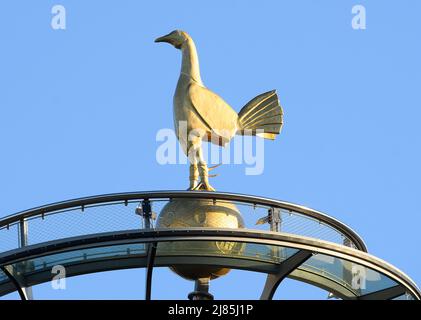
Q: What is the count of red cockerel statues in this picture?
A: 0